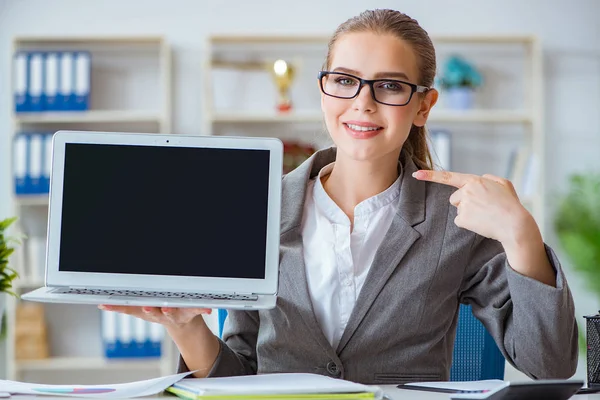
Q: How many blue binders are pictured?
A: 12